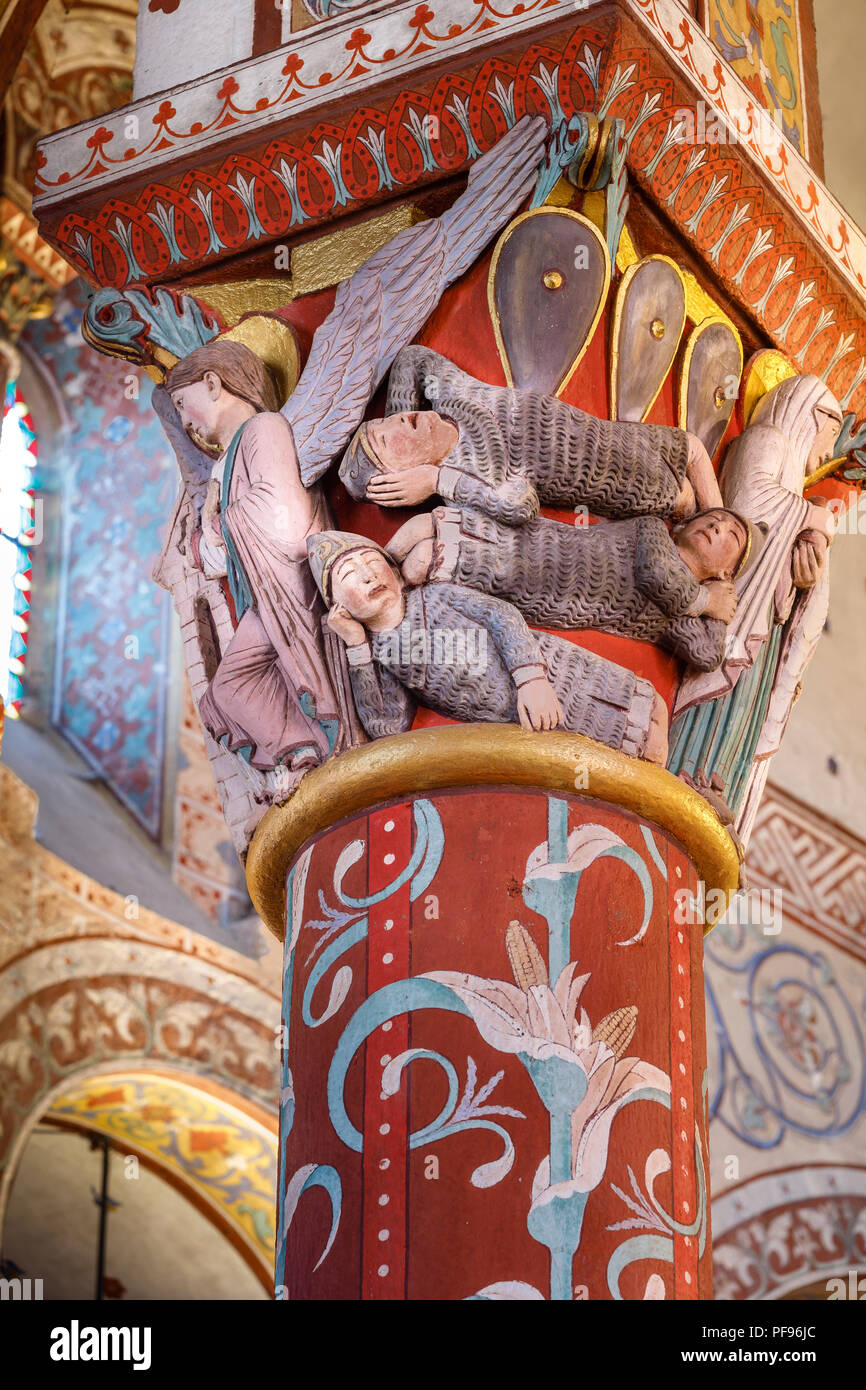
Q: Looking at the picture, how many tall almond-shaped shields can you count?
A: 3